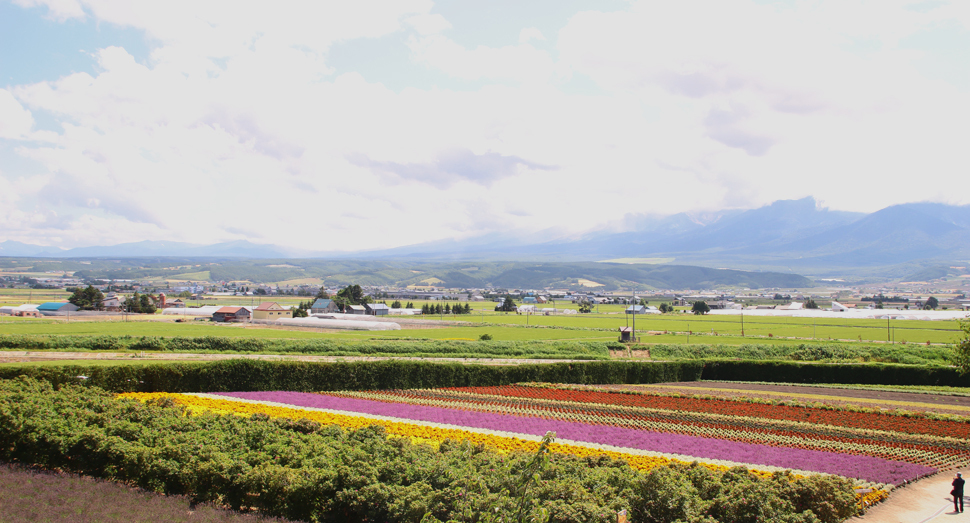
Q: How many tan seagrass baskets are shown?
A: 0